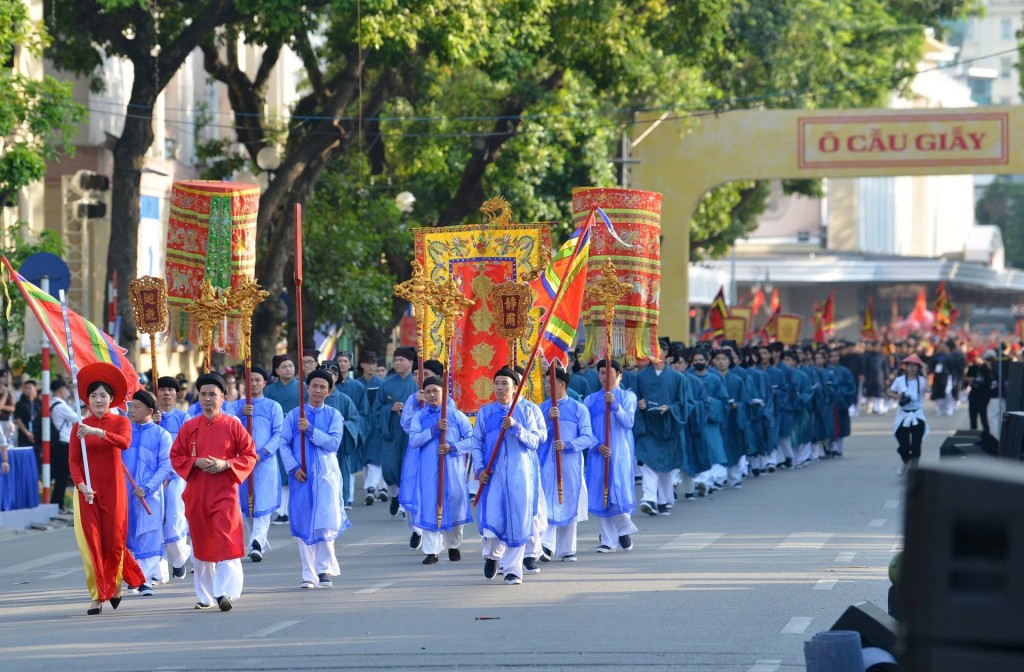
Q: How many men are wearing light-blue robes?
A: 11